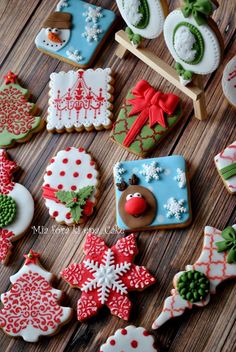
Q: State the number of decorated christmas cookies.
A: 15